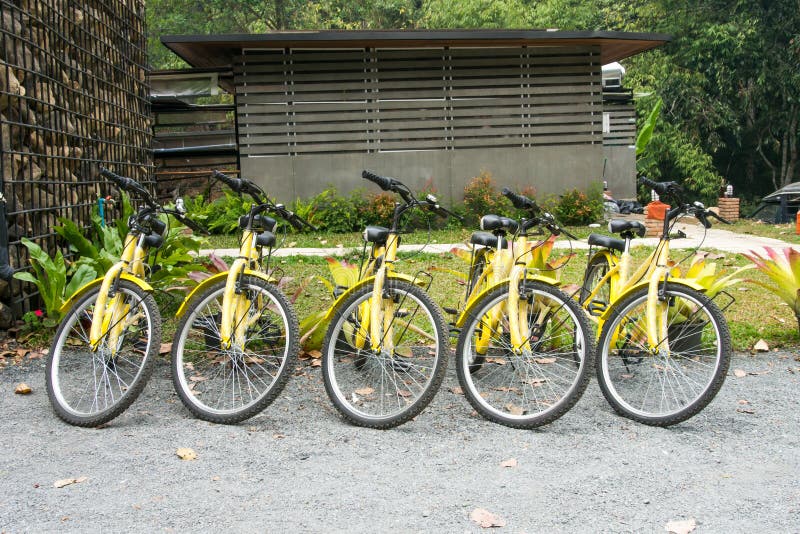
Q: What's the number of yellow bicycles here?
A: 5